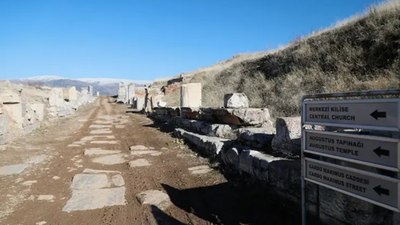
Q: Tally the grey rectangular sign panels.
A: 3